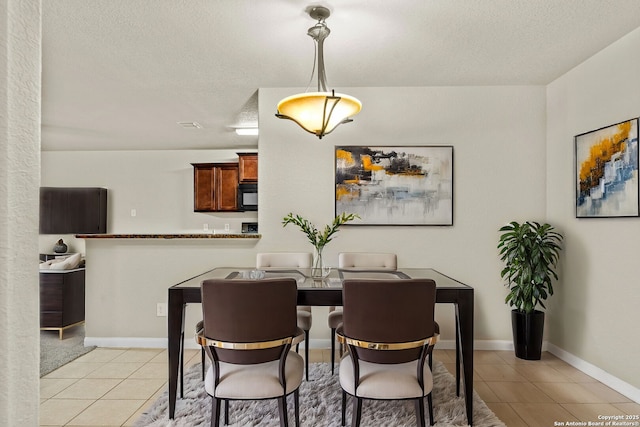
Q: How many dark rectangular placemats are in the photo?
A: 2